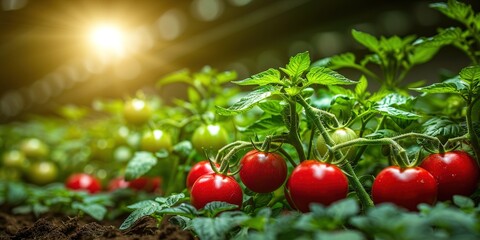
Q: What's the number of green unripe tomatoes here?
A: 7